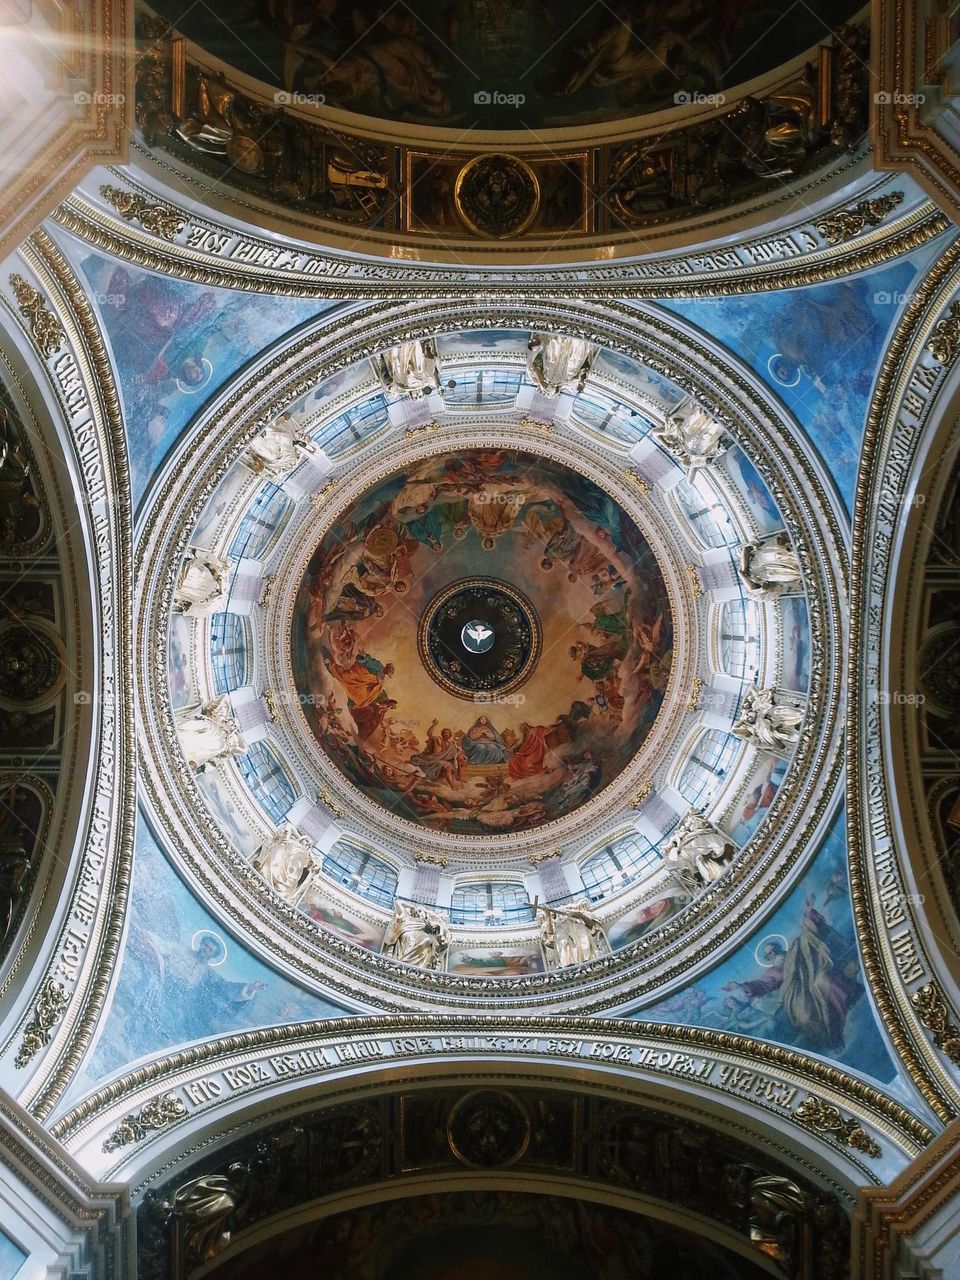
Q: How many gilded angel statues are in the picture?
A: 12